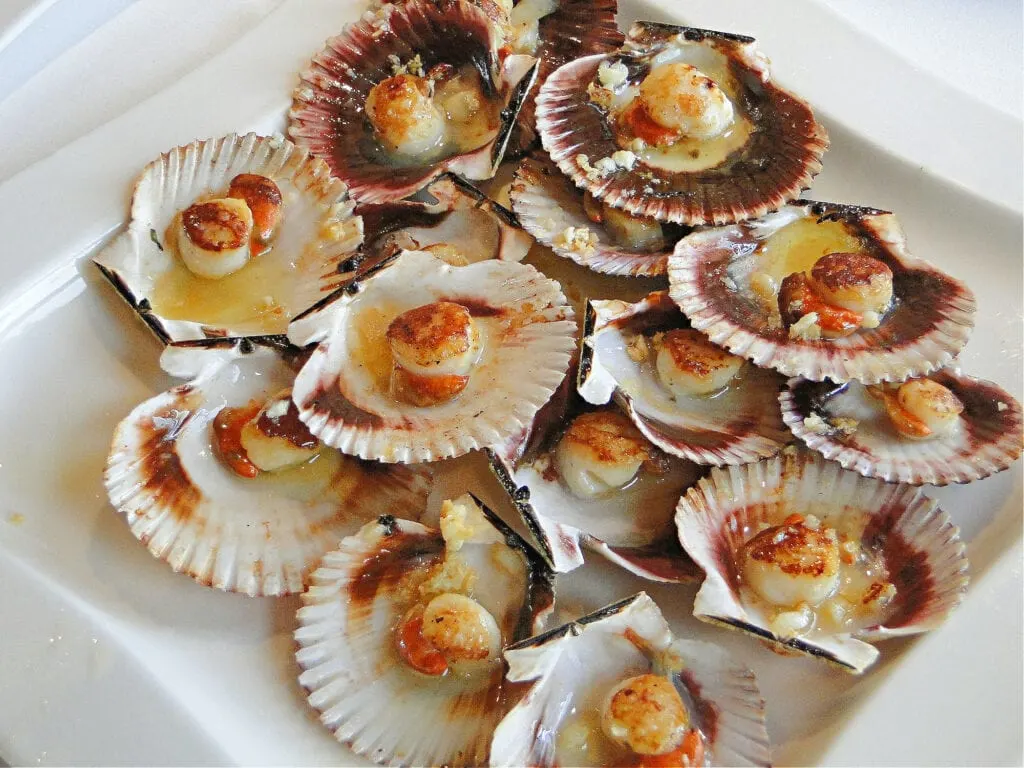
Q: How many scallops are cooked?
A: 15